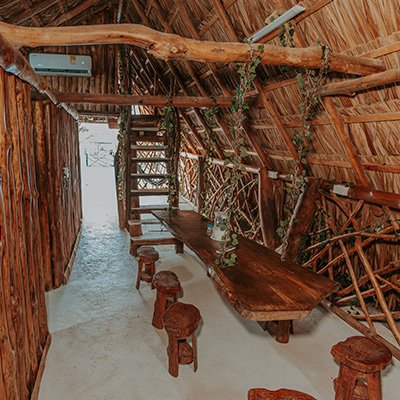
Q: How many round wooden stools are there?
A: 5